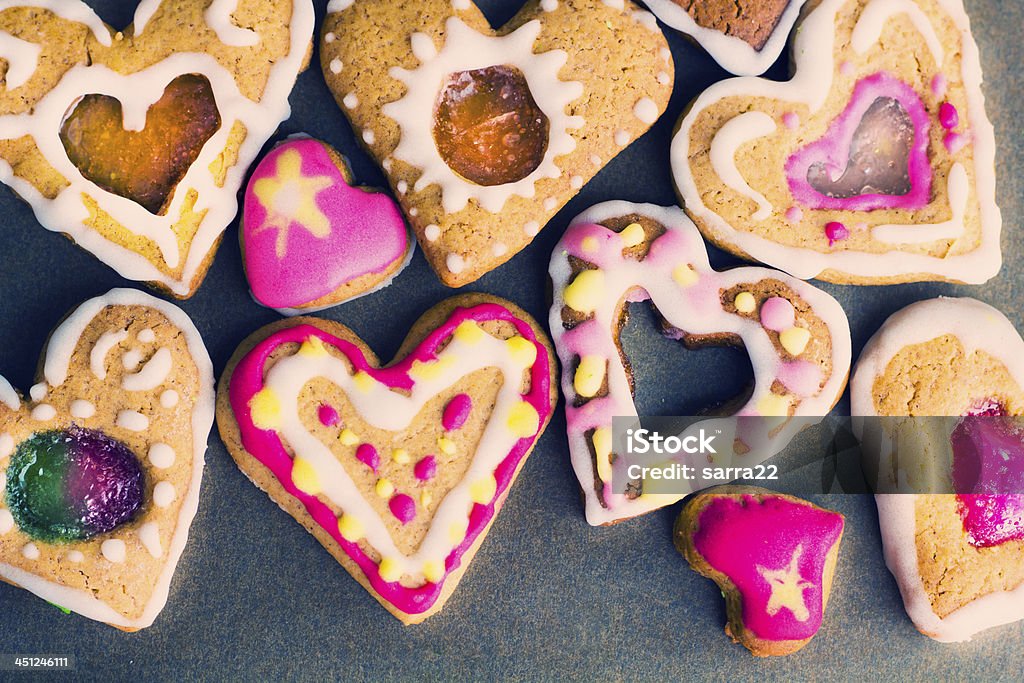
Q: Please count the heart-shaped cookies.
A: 10